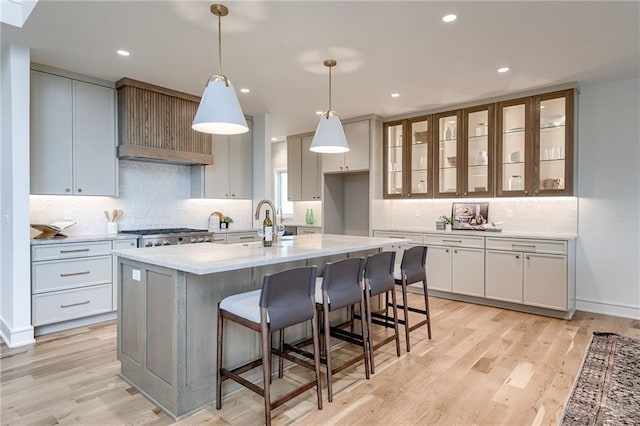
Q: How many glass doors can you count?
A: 6